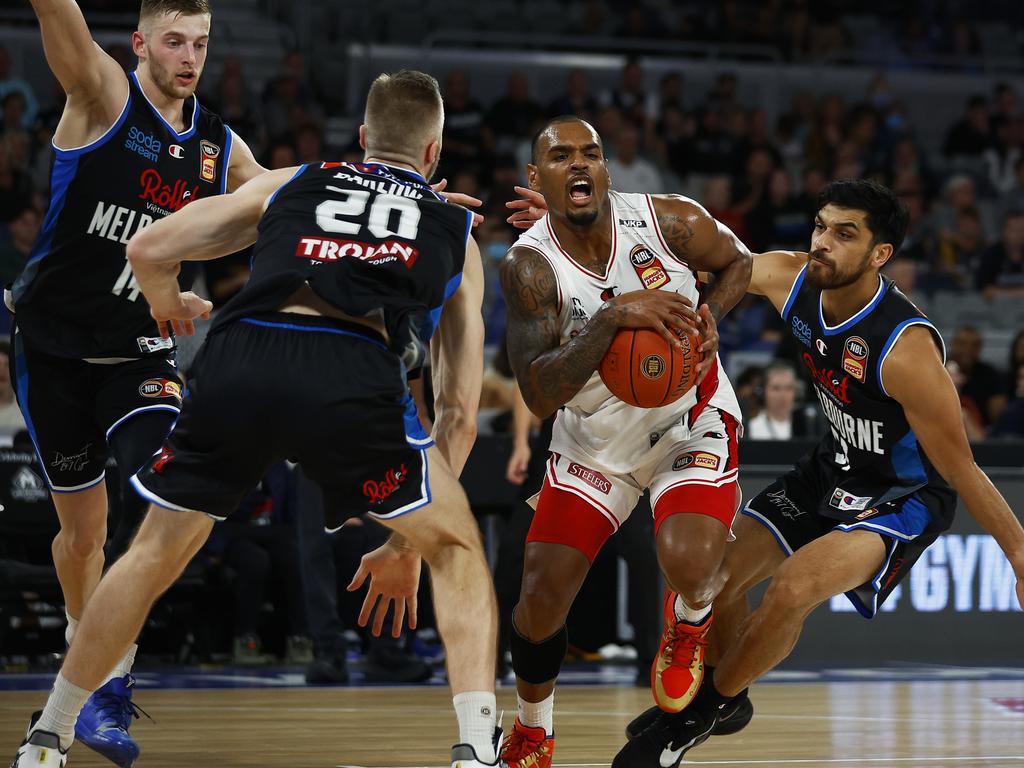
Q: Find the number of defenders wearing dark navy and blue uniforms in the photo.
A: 3